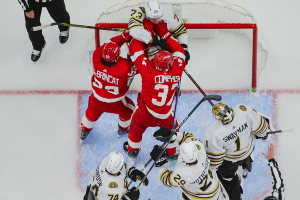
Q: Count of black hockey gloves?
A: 6